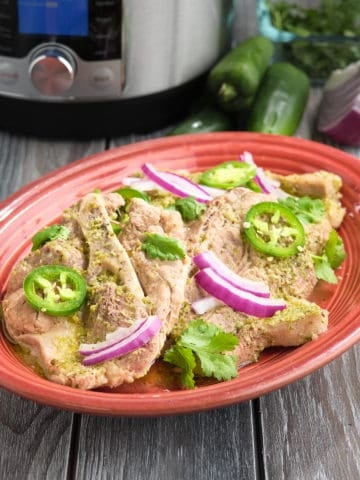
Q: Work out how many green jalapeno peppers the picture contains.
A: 3